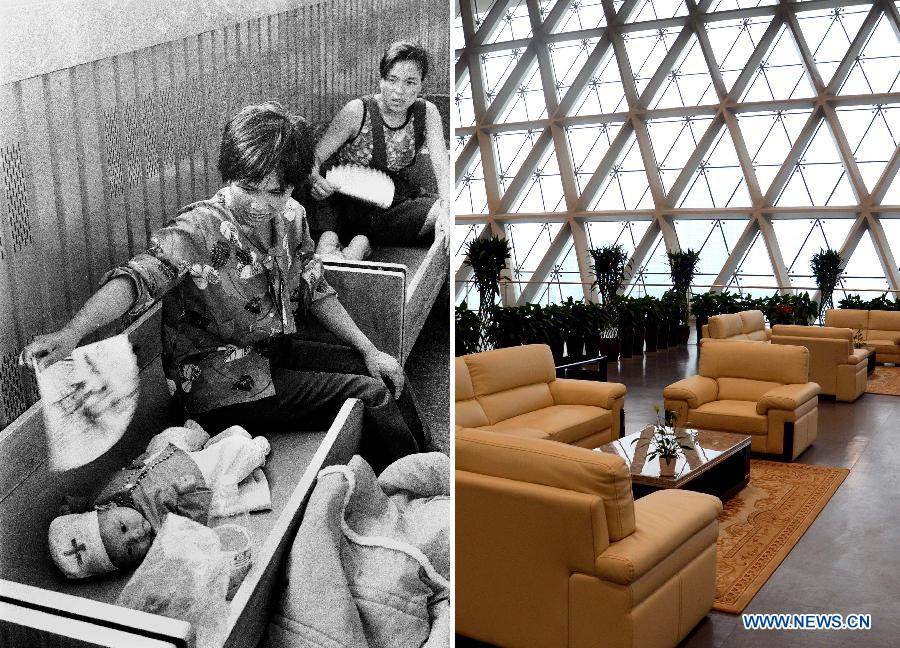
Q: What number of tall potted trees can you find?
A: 4